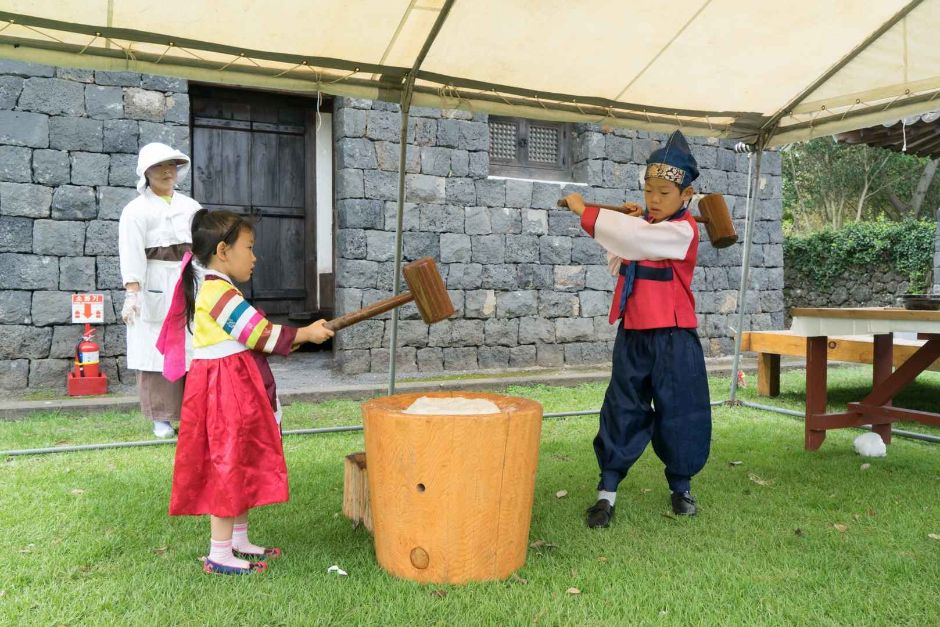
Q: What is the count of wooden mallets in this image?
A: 2